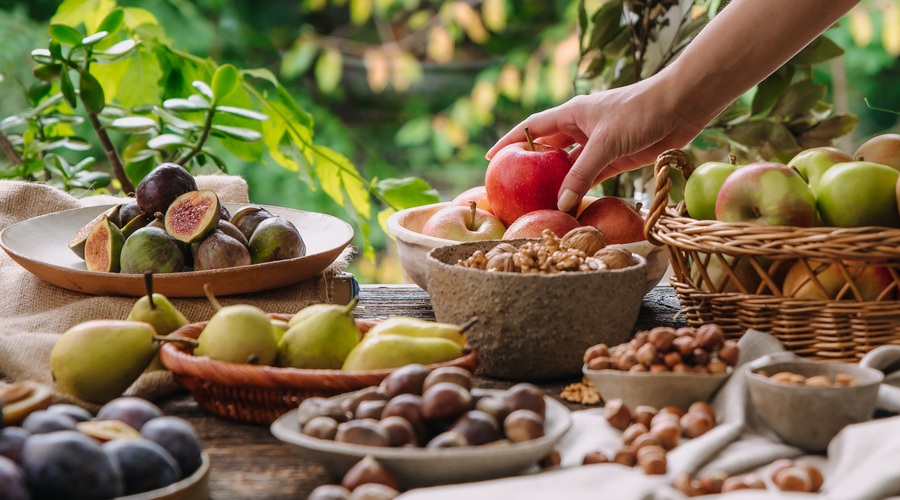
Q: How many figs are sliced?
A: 3